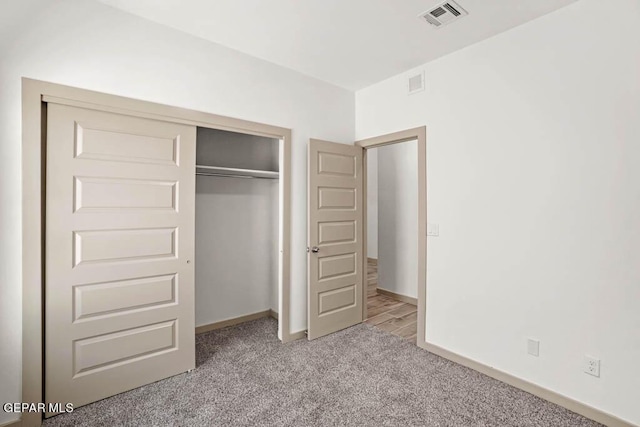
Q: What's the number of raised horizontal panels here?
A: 10